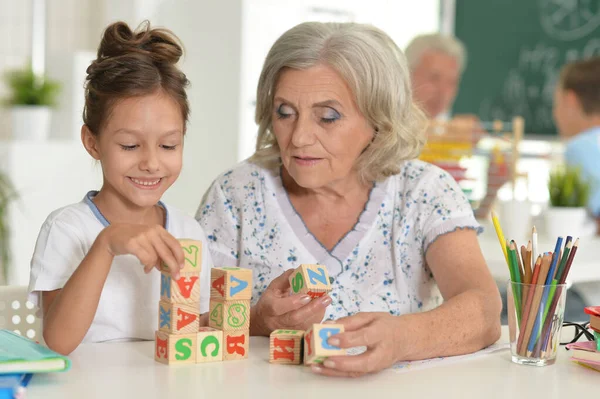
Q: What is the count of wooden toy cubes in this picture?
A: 11